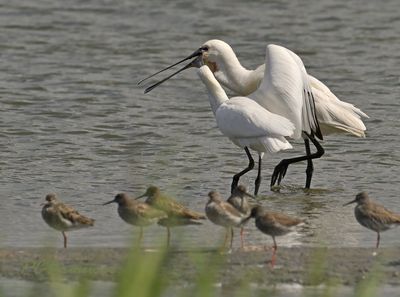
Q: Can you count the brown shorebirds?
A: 7